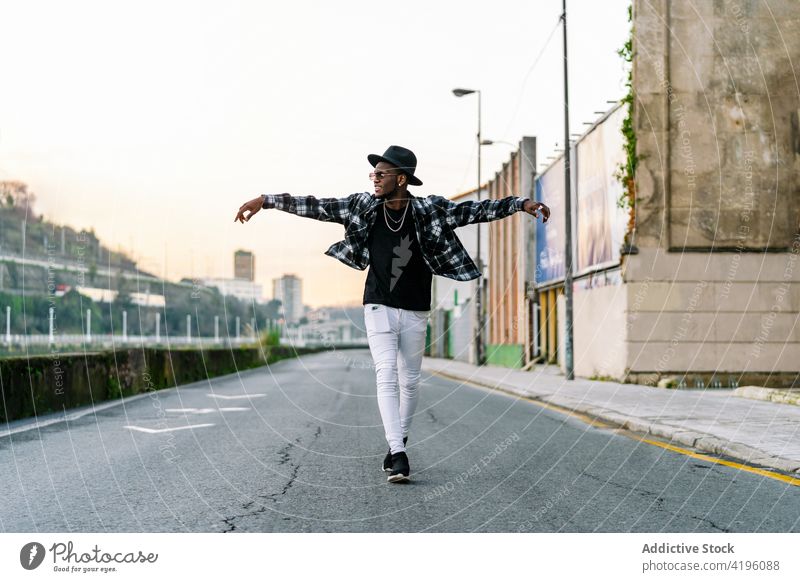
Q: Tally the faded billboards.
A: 2